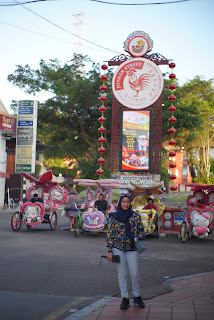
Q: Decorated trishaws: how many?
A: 4